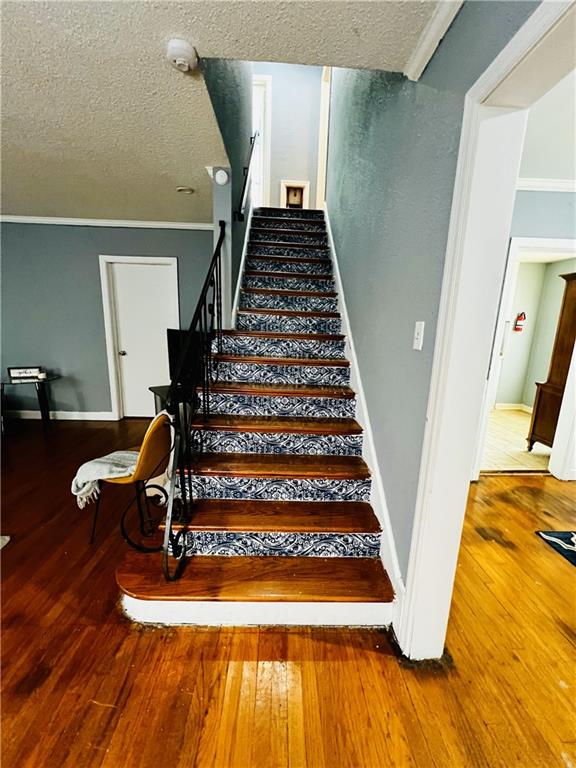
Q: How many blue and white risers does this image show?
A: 14